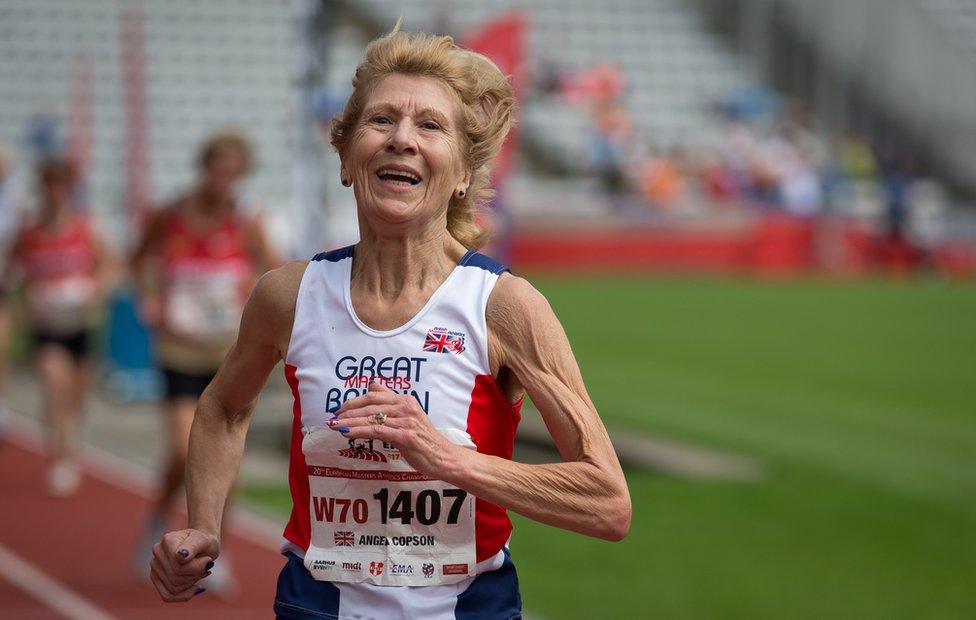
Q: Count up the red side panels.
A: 2